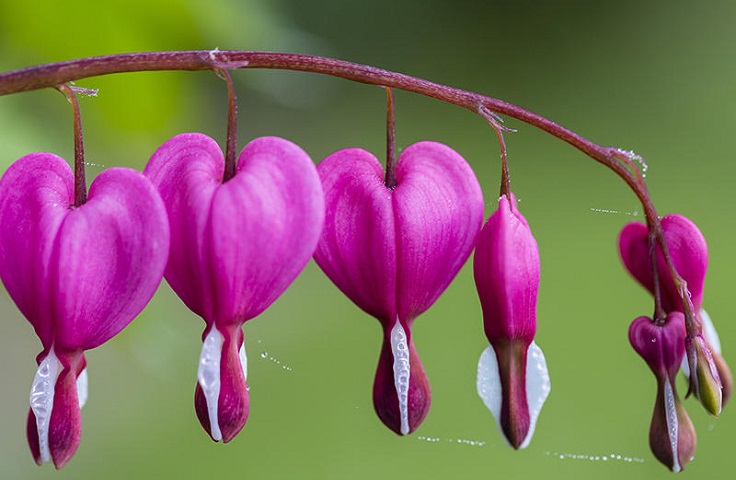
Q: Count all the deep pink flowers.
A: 6